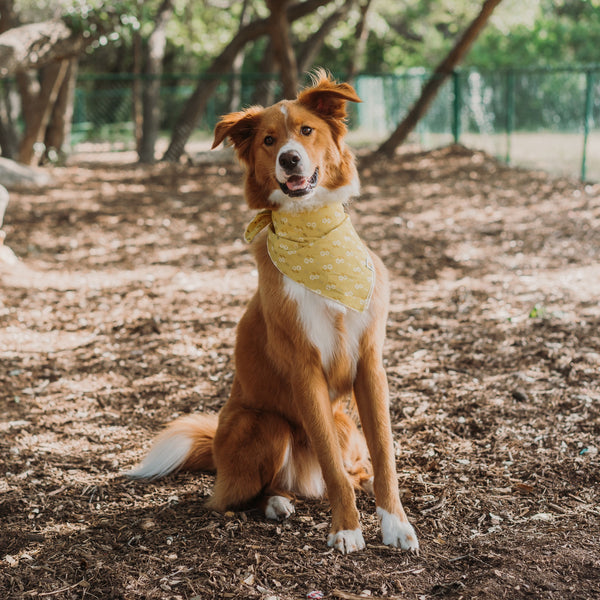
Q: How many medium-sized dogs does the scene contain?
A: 1